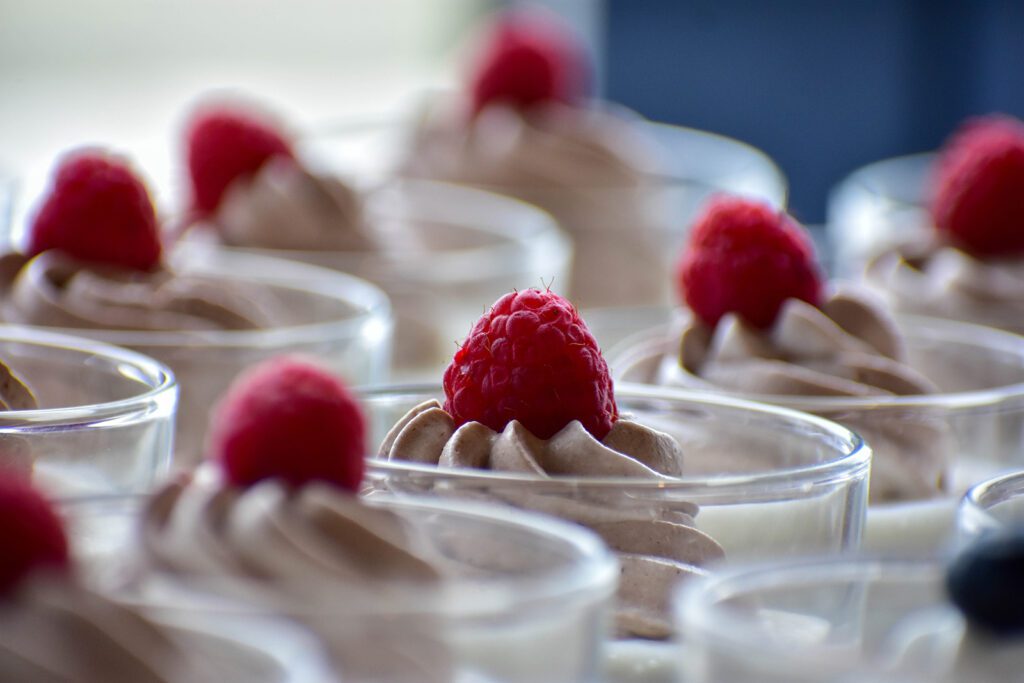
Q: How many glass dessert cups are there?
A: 11